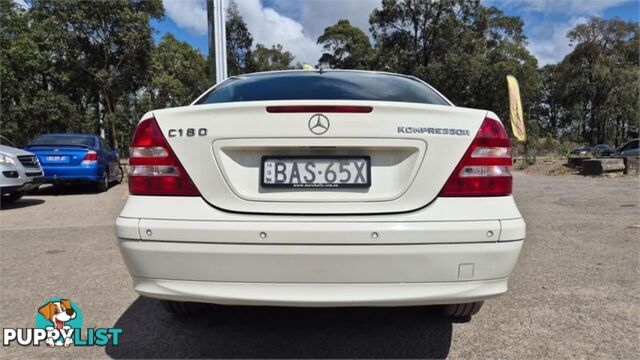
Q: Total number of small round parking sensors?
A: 4